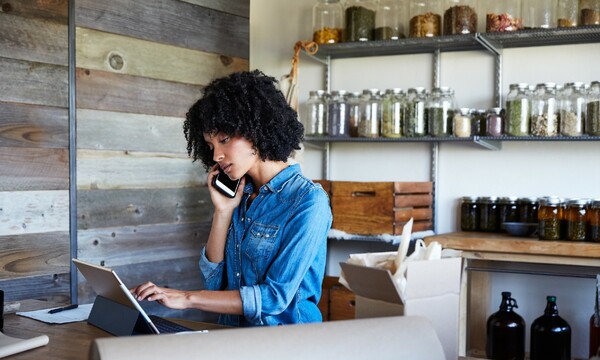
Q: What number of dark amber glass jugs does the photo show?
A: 2